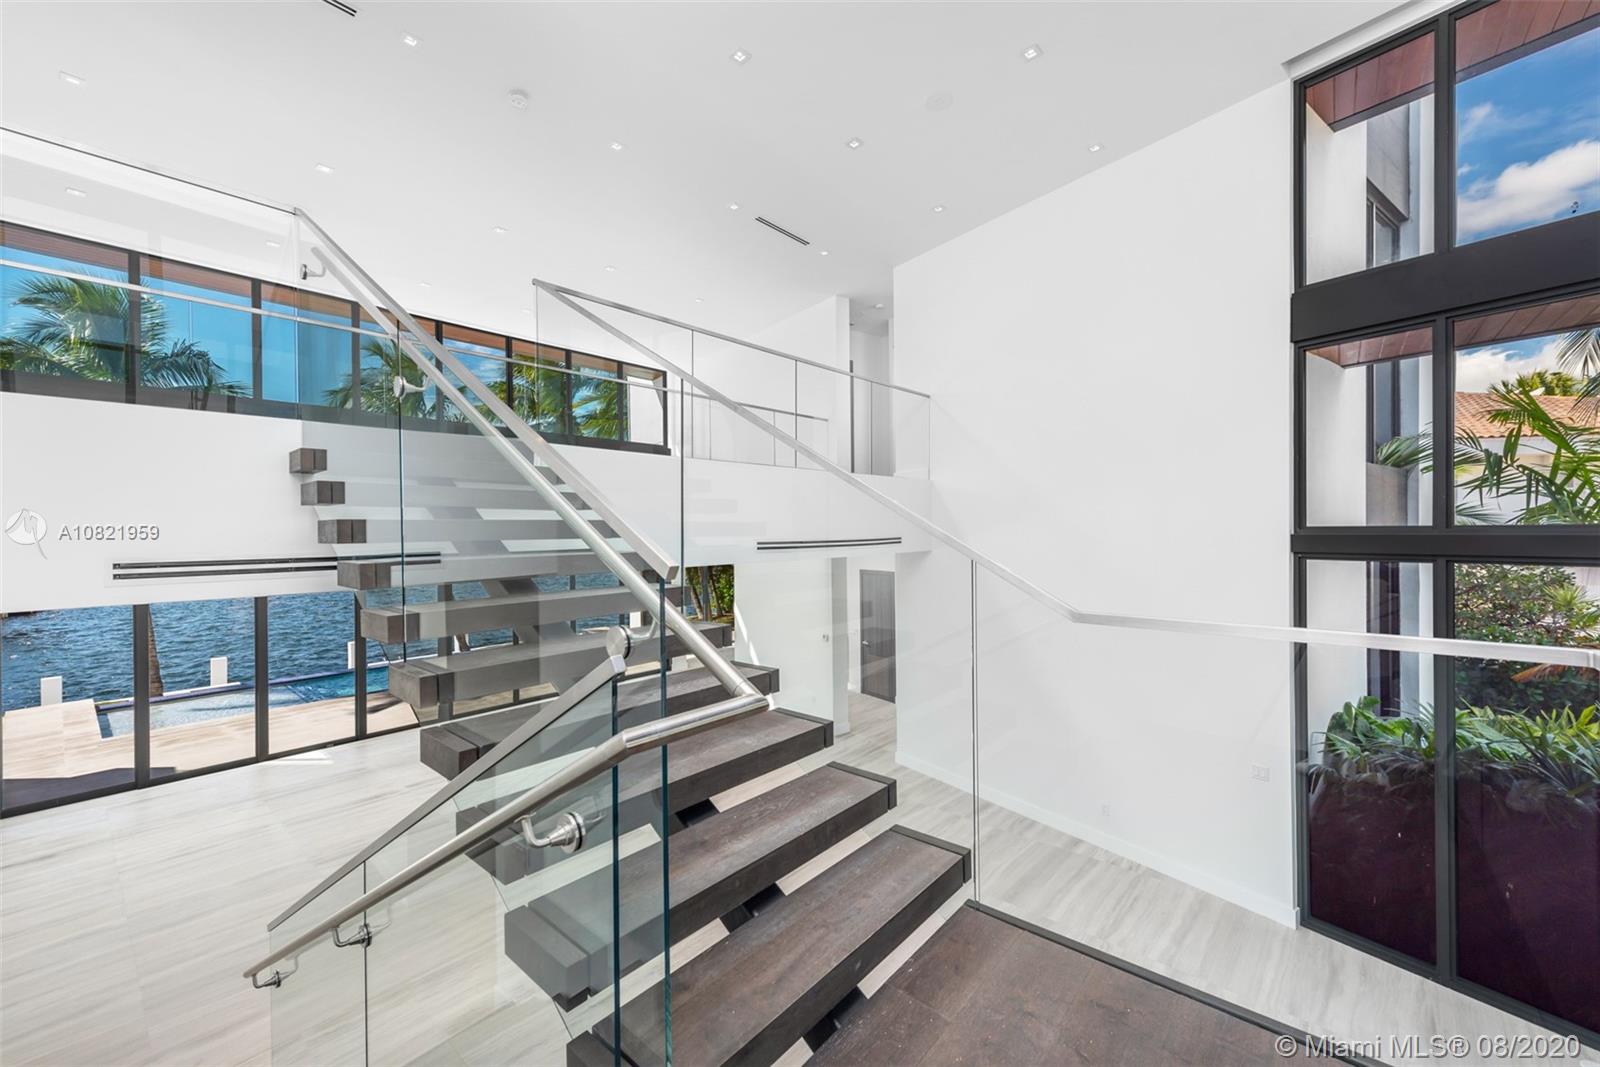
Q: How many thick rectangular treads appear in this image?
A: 10